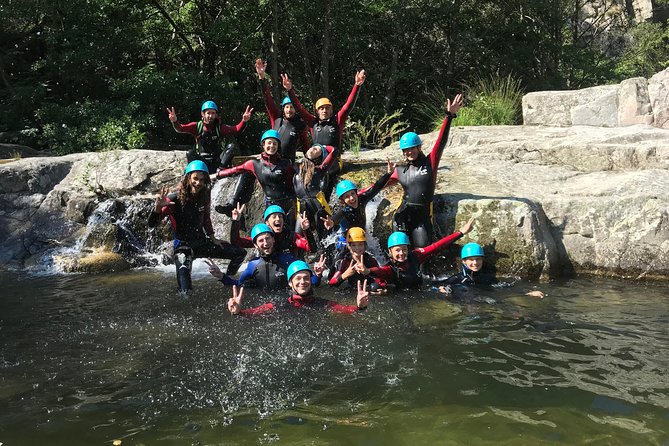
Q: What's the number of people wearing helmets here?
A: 14